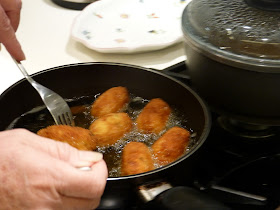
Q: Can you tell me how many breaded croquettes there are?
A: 6